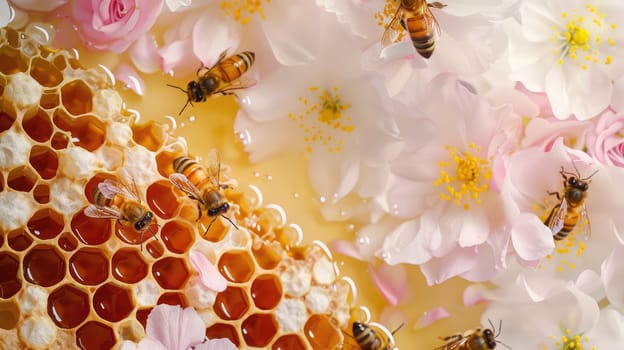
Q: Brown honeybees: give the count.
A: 7